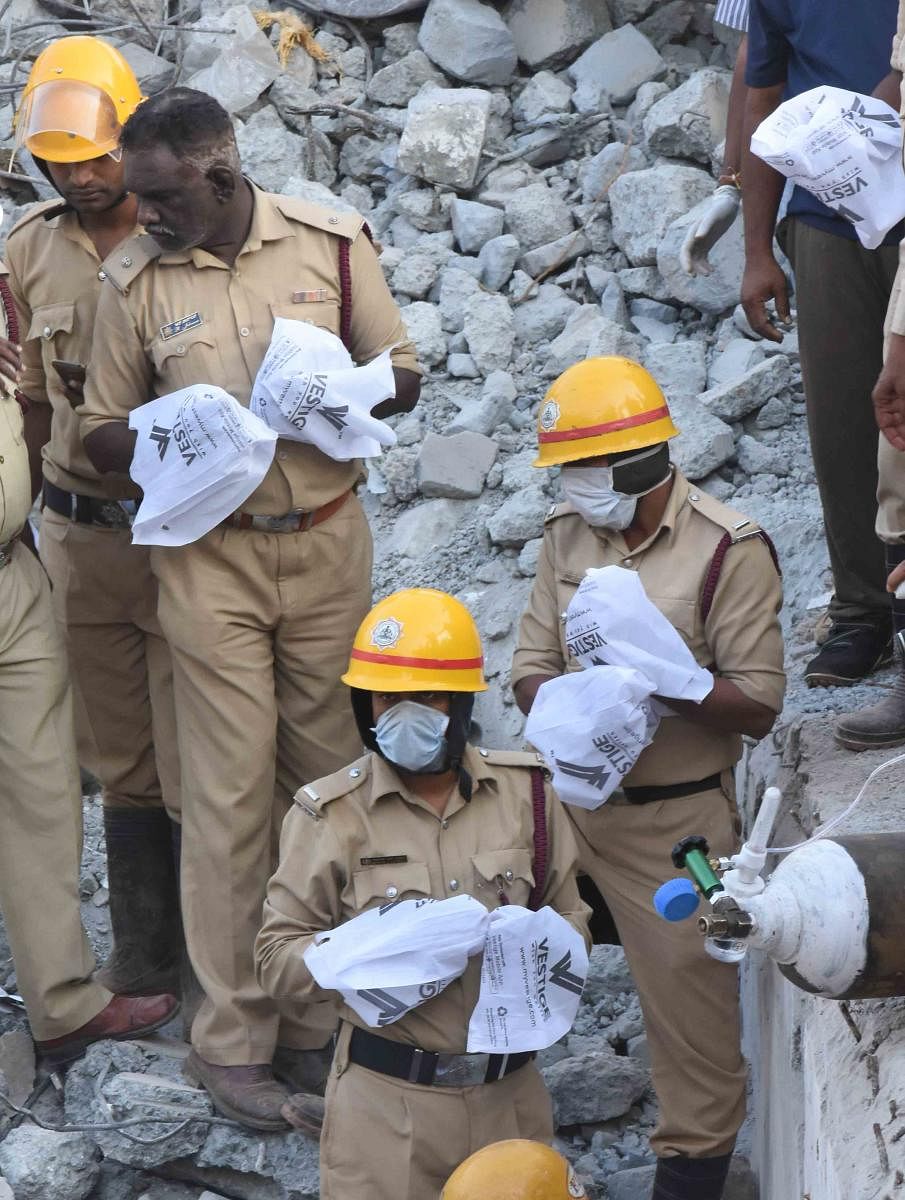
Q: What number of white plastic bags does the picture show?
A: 7